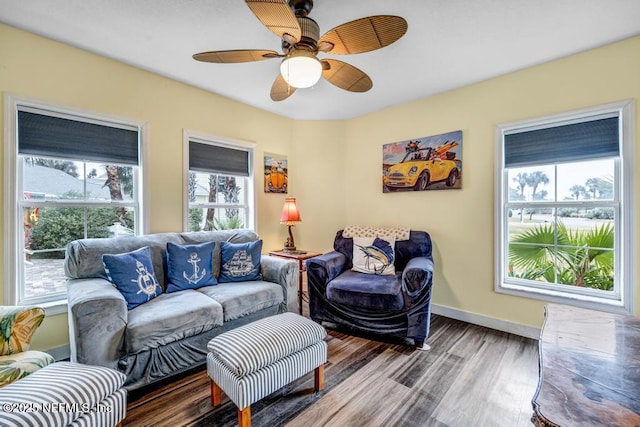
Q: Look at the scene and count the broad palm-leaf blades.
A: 5